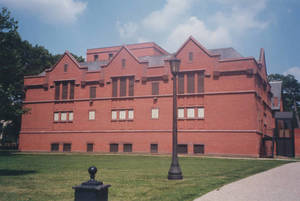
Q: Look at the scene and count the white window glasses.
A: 11